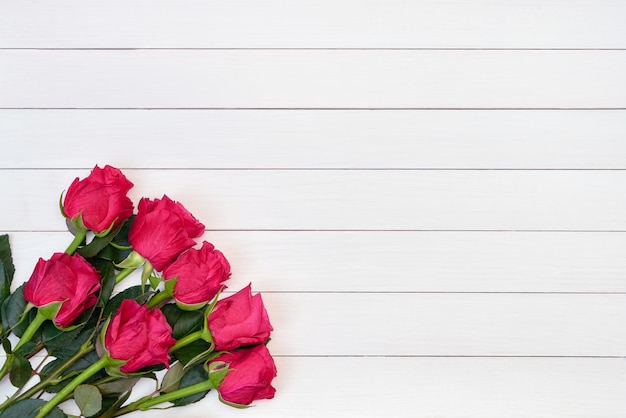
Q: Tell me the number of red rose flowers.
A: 7